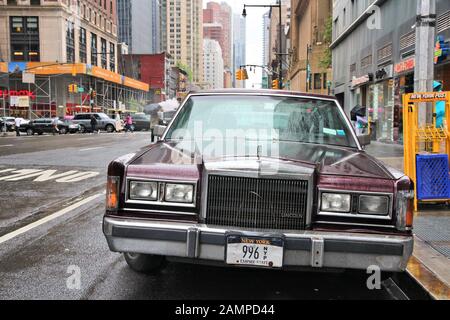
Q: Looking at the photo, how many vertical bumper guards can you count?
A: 2